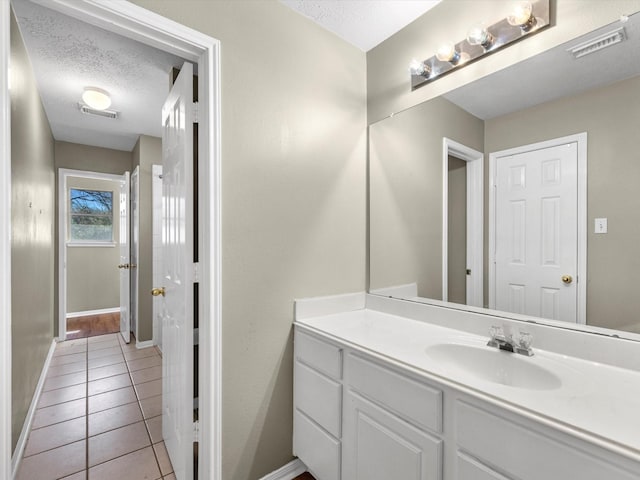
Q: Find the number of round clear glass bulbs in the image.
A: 4